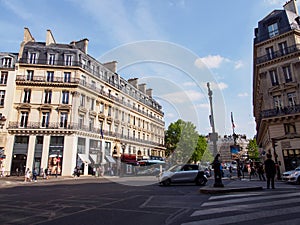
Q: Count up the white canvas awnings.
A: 3